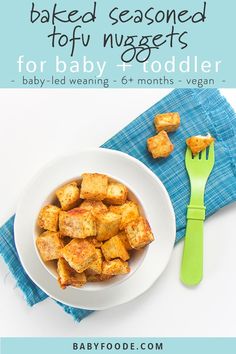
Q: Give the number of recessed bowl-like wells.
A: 1